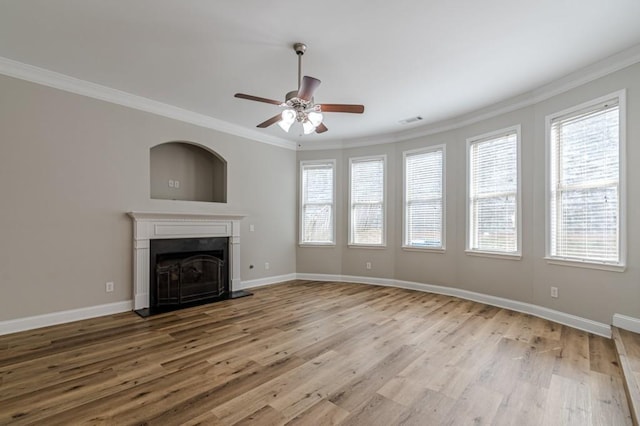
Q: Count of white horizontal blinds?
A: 5